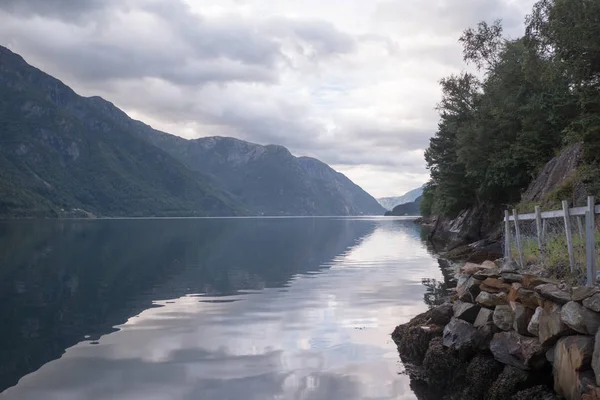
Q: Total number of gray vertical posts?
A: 5